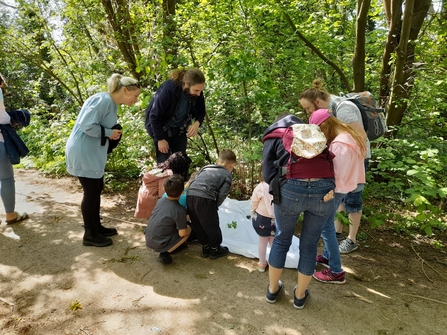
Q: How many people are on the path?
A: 11